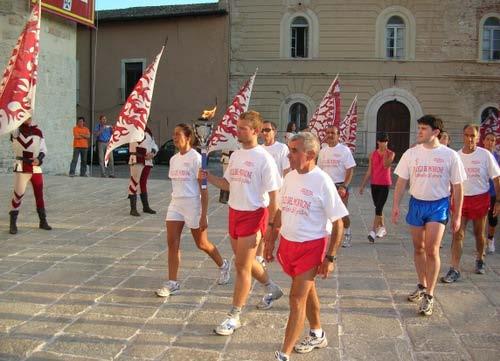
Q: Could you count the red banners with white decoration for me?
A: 6